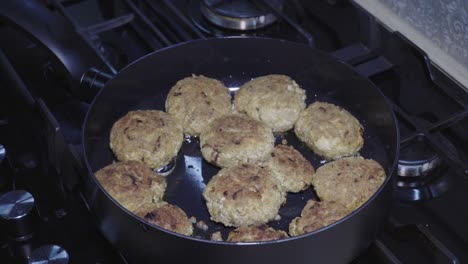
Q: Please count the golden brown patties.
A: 12